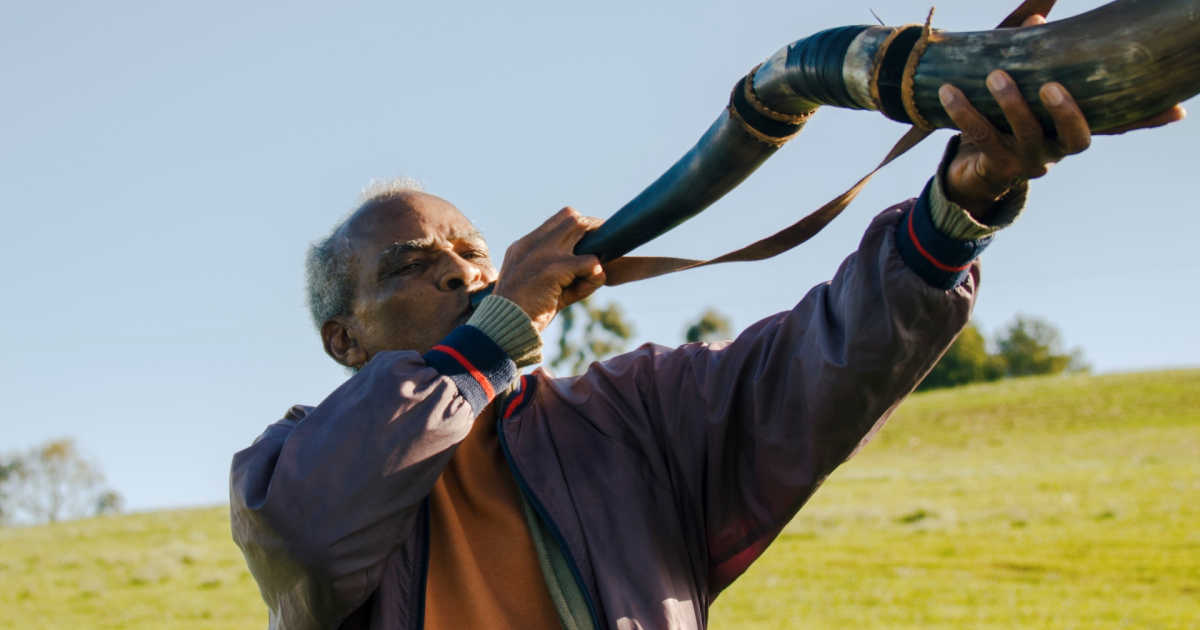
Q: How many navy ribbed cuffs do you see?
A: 2